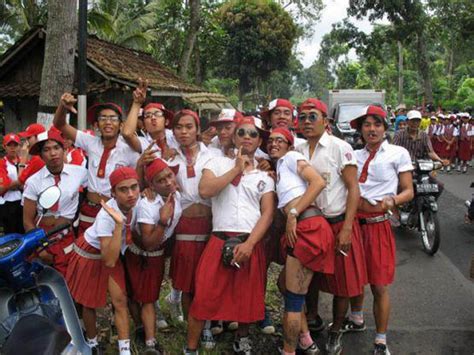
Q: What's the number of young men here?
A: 12